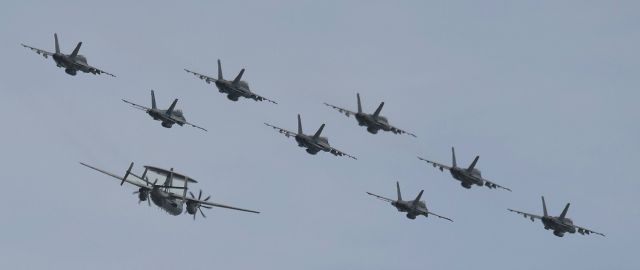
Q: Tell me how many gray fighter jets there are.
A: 8